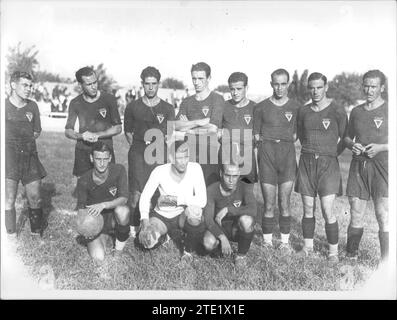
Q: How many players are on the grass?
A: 11